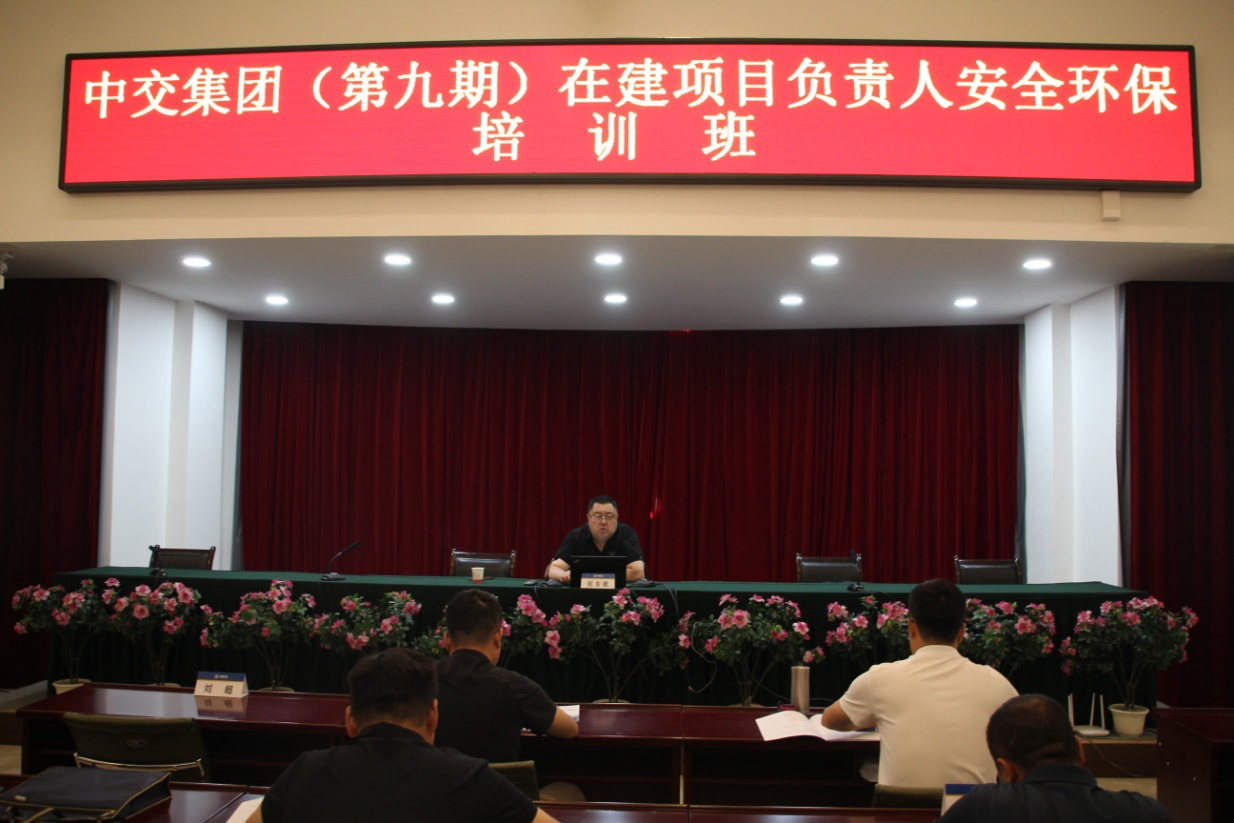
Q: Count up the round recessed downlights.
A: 10